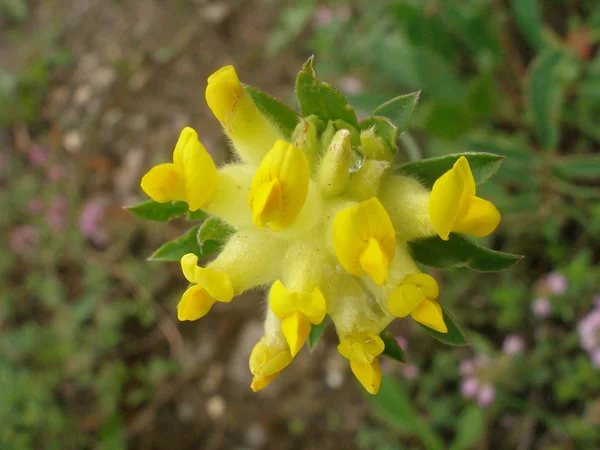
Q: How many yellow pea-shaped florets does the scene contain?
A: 10